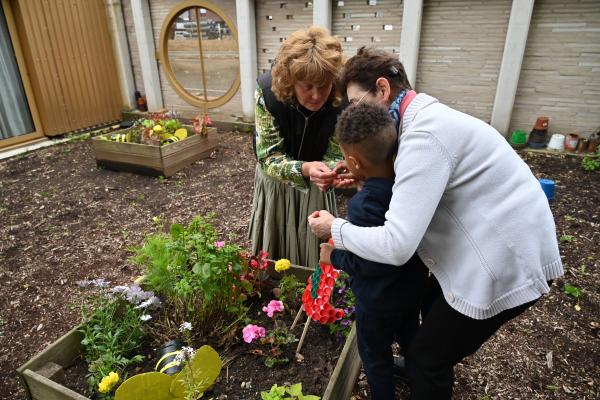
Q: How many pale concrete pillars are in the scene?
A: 6